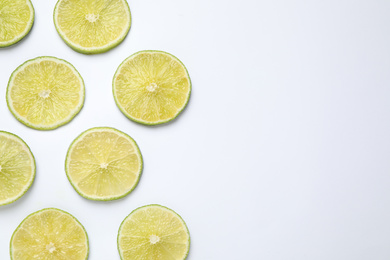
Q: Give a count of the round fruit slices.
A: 8